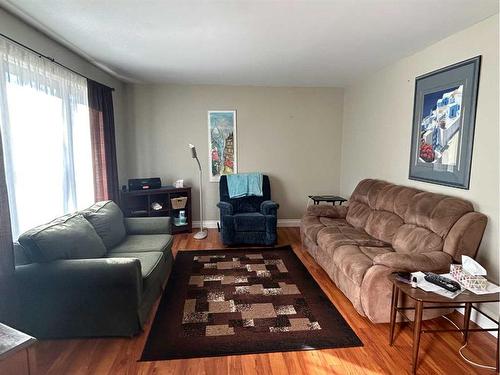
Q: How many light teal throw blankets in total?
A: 1